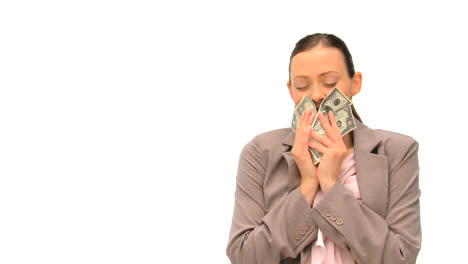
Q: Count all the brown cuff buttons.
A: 6